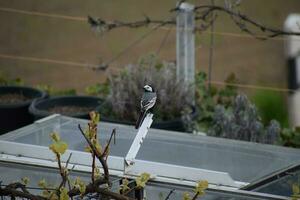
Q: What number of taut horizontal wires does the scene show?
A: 2